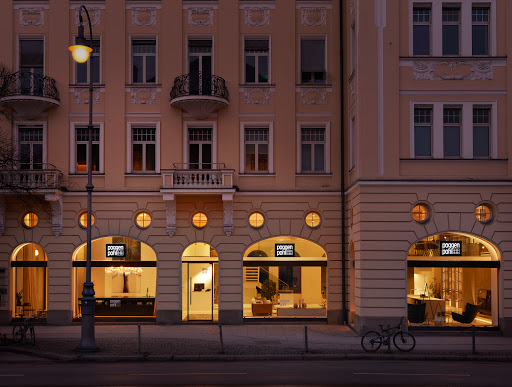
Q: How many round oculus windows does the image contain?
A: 8